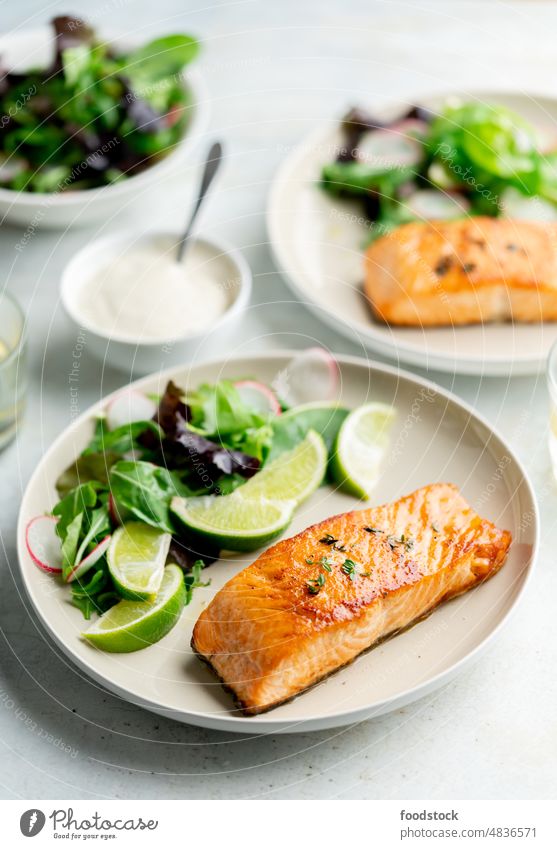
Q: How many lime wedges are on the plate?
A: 5